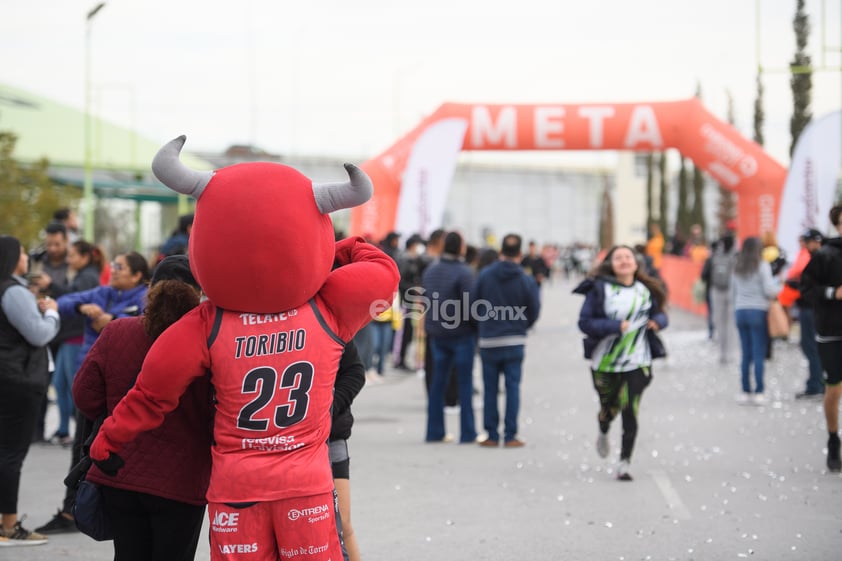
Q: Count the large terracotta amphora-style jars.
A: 0